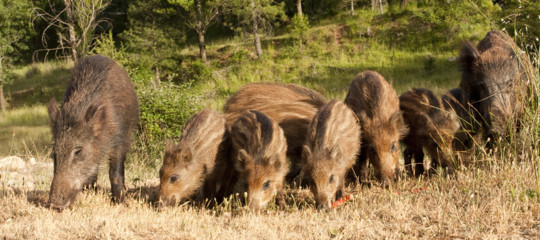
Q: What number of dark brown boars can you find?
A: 2